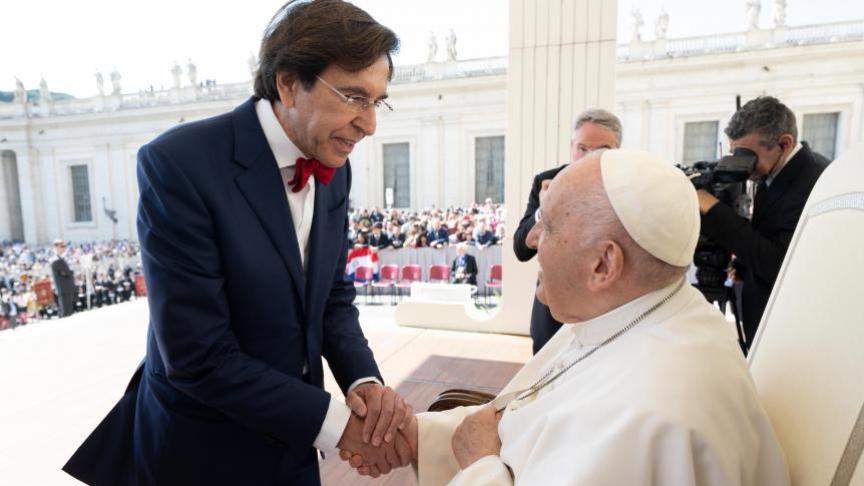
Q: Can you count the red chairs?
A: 5